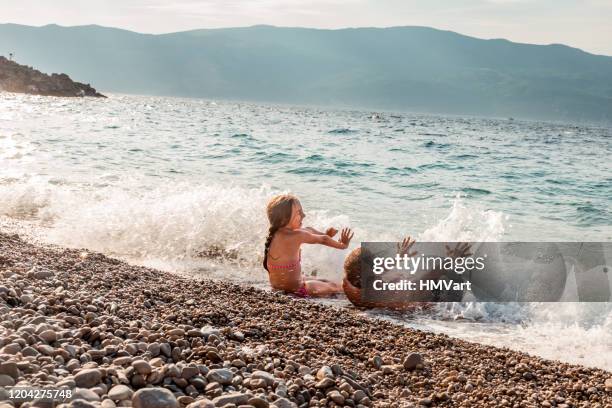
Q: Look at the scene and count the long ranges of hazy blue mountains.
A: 1